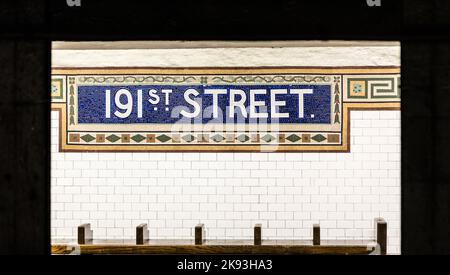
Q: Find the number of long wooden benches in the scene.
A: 1